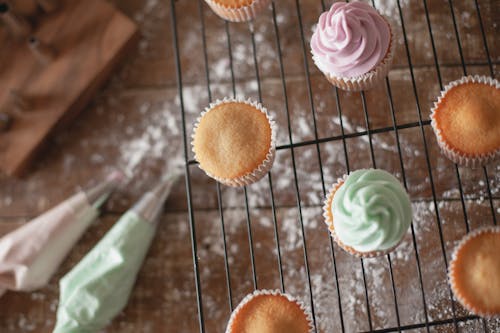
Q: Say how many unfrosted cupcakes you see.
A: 5